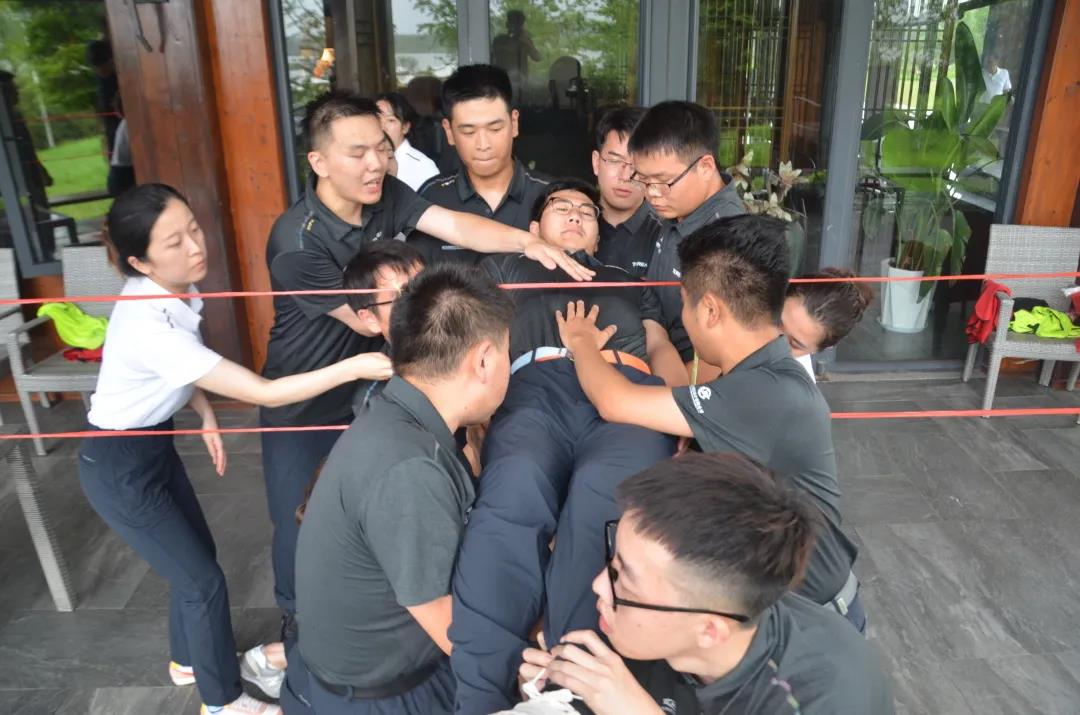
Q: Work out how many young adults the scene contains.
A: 12